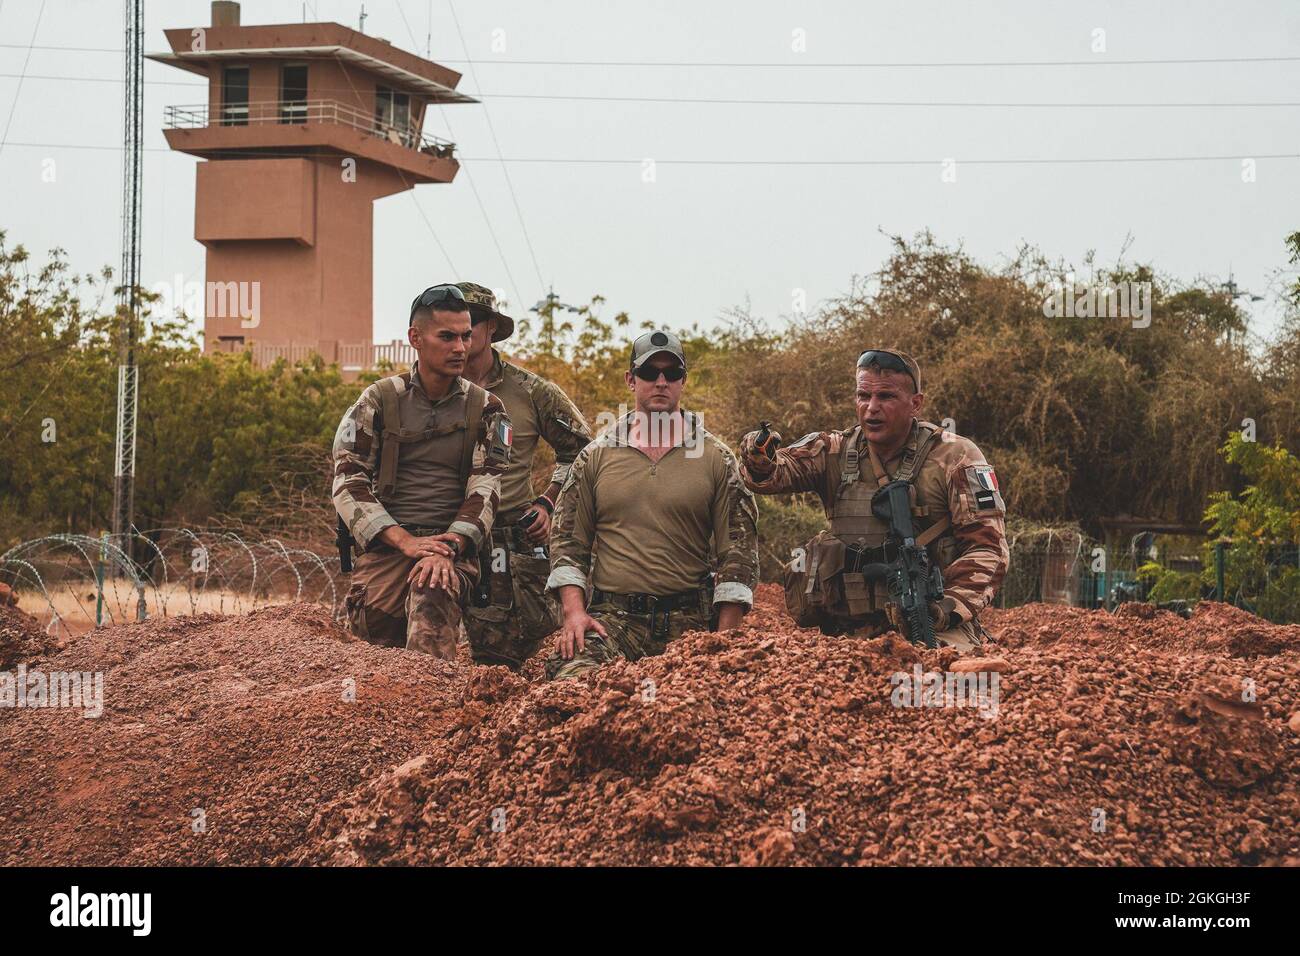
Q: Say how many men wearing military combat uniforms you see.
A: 4